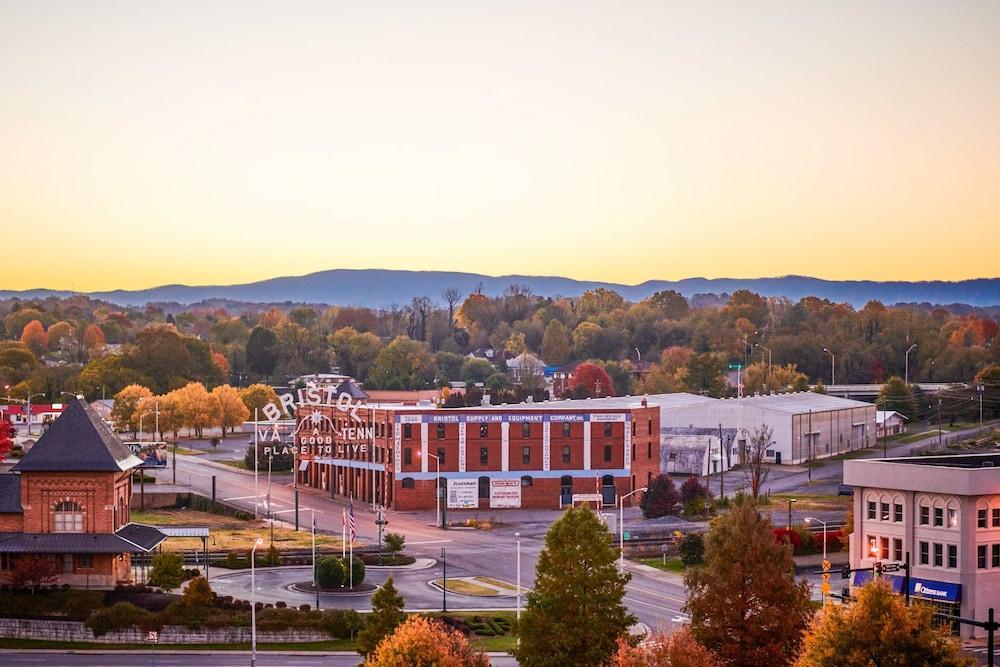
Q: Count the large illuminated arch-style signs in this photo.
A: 1